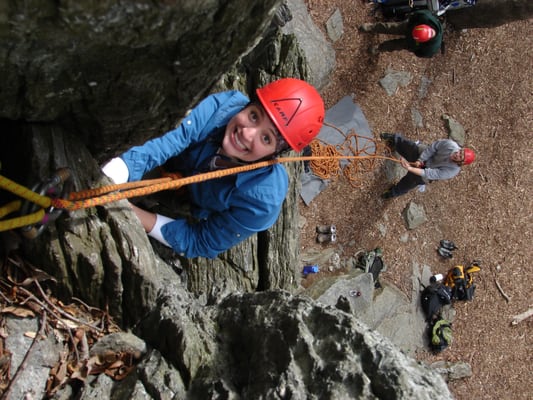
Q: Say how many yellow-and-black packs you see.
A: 1